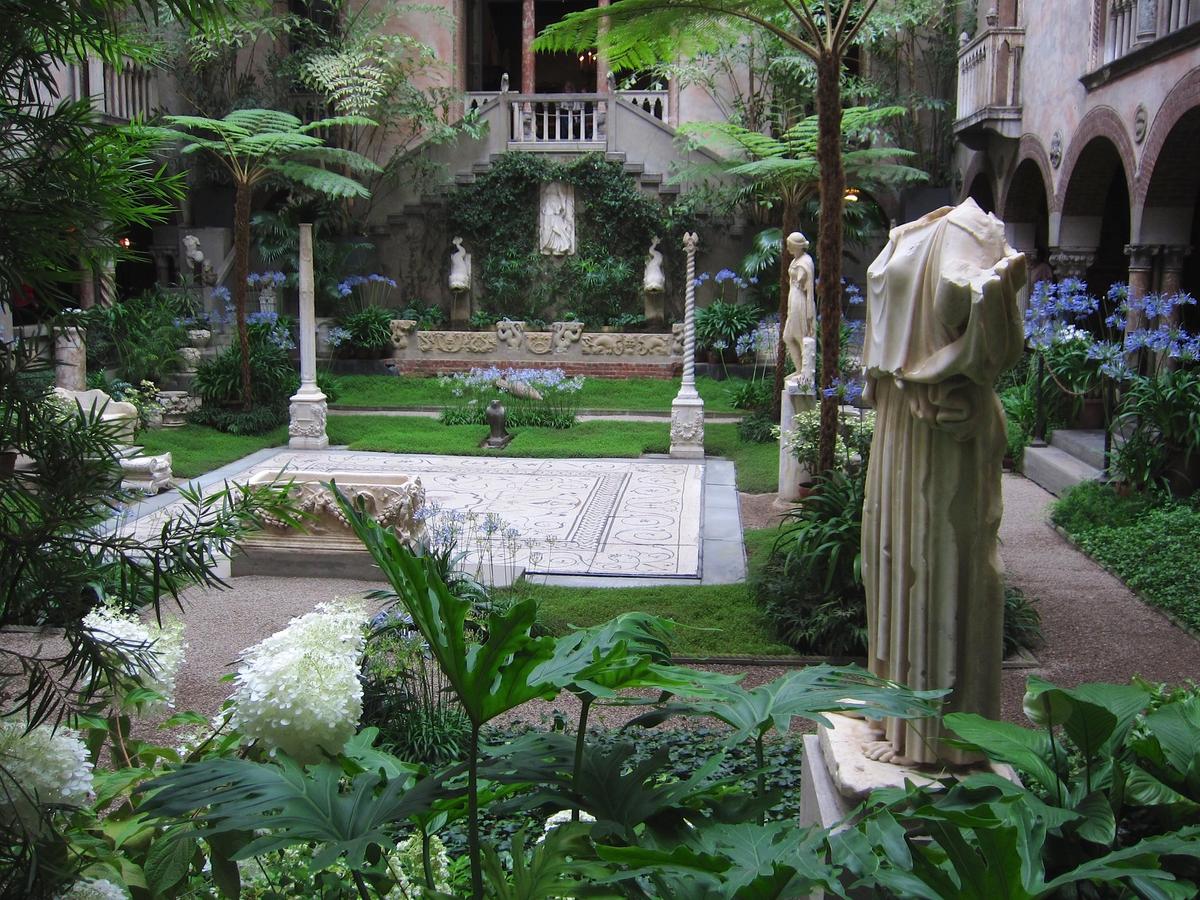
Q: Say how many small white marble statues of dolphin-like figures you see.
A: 2